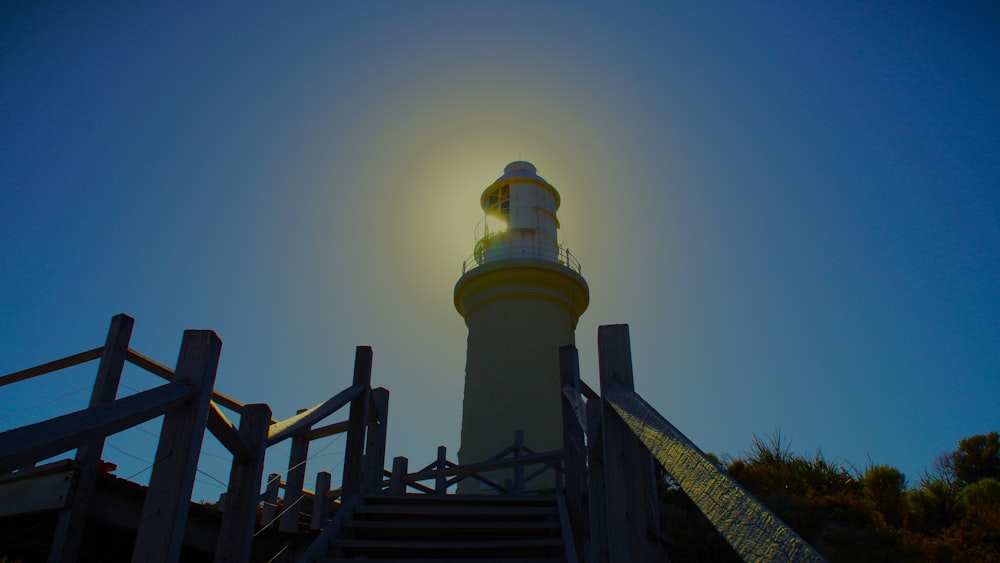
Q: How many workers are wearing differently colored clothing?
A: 0